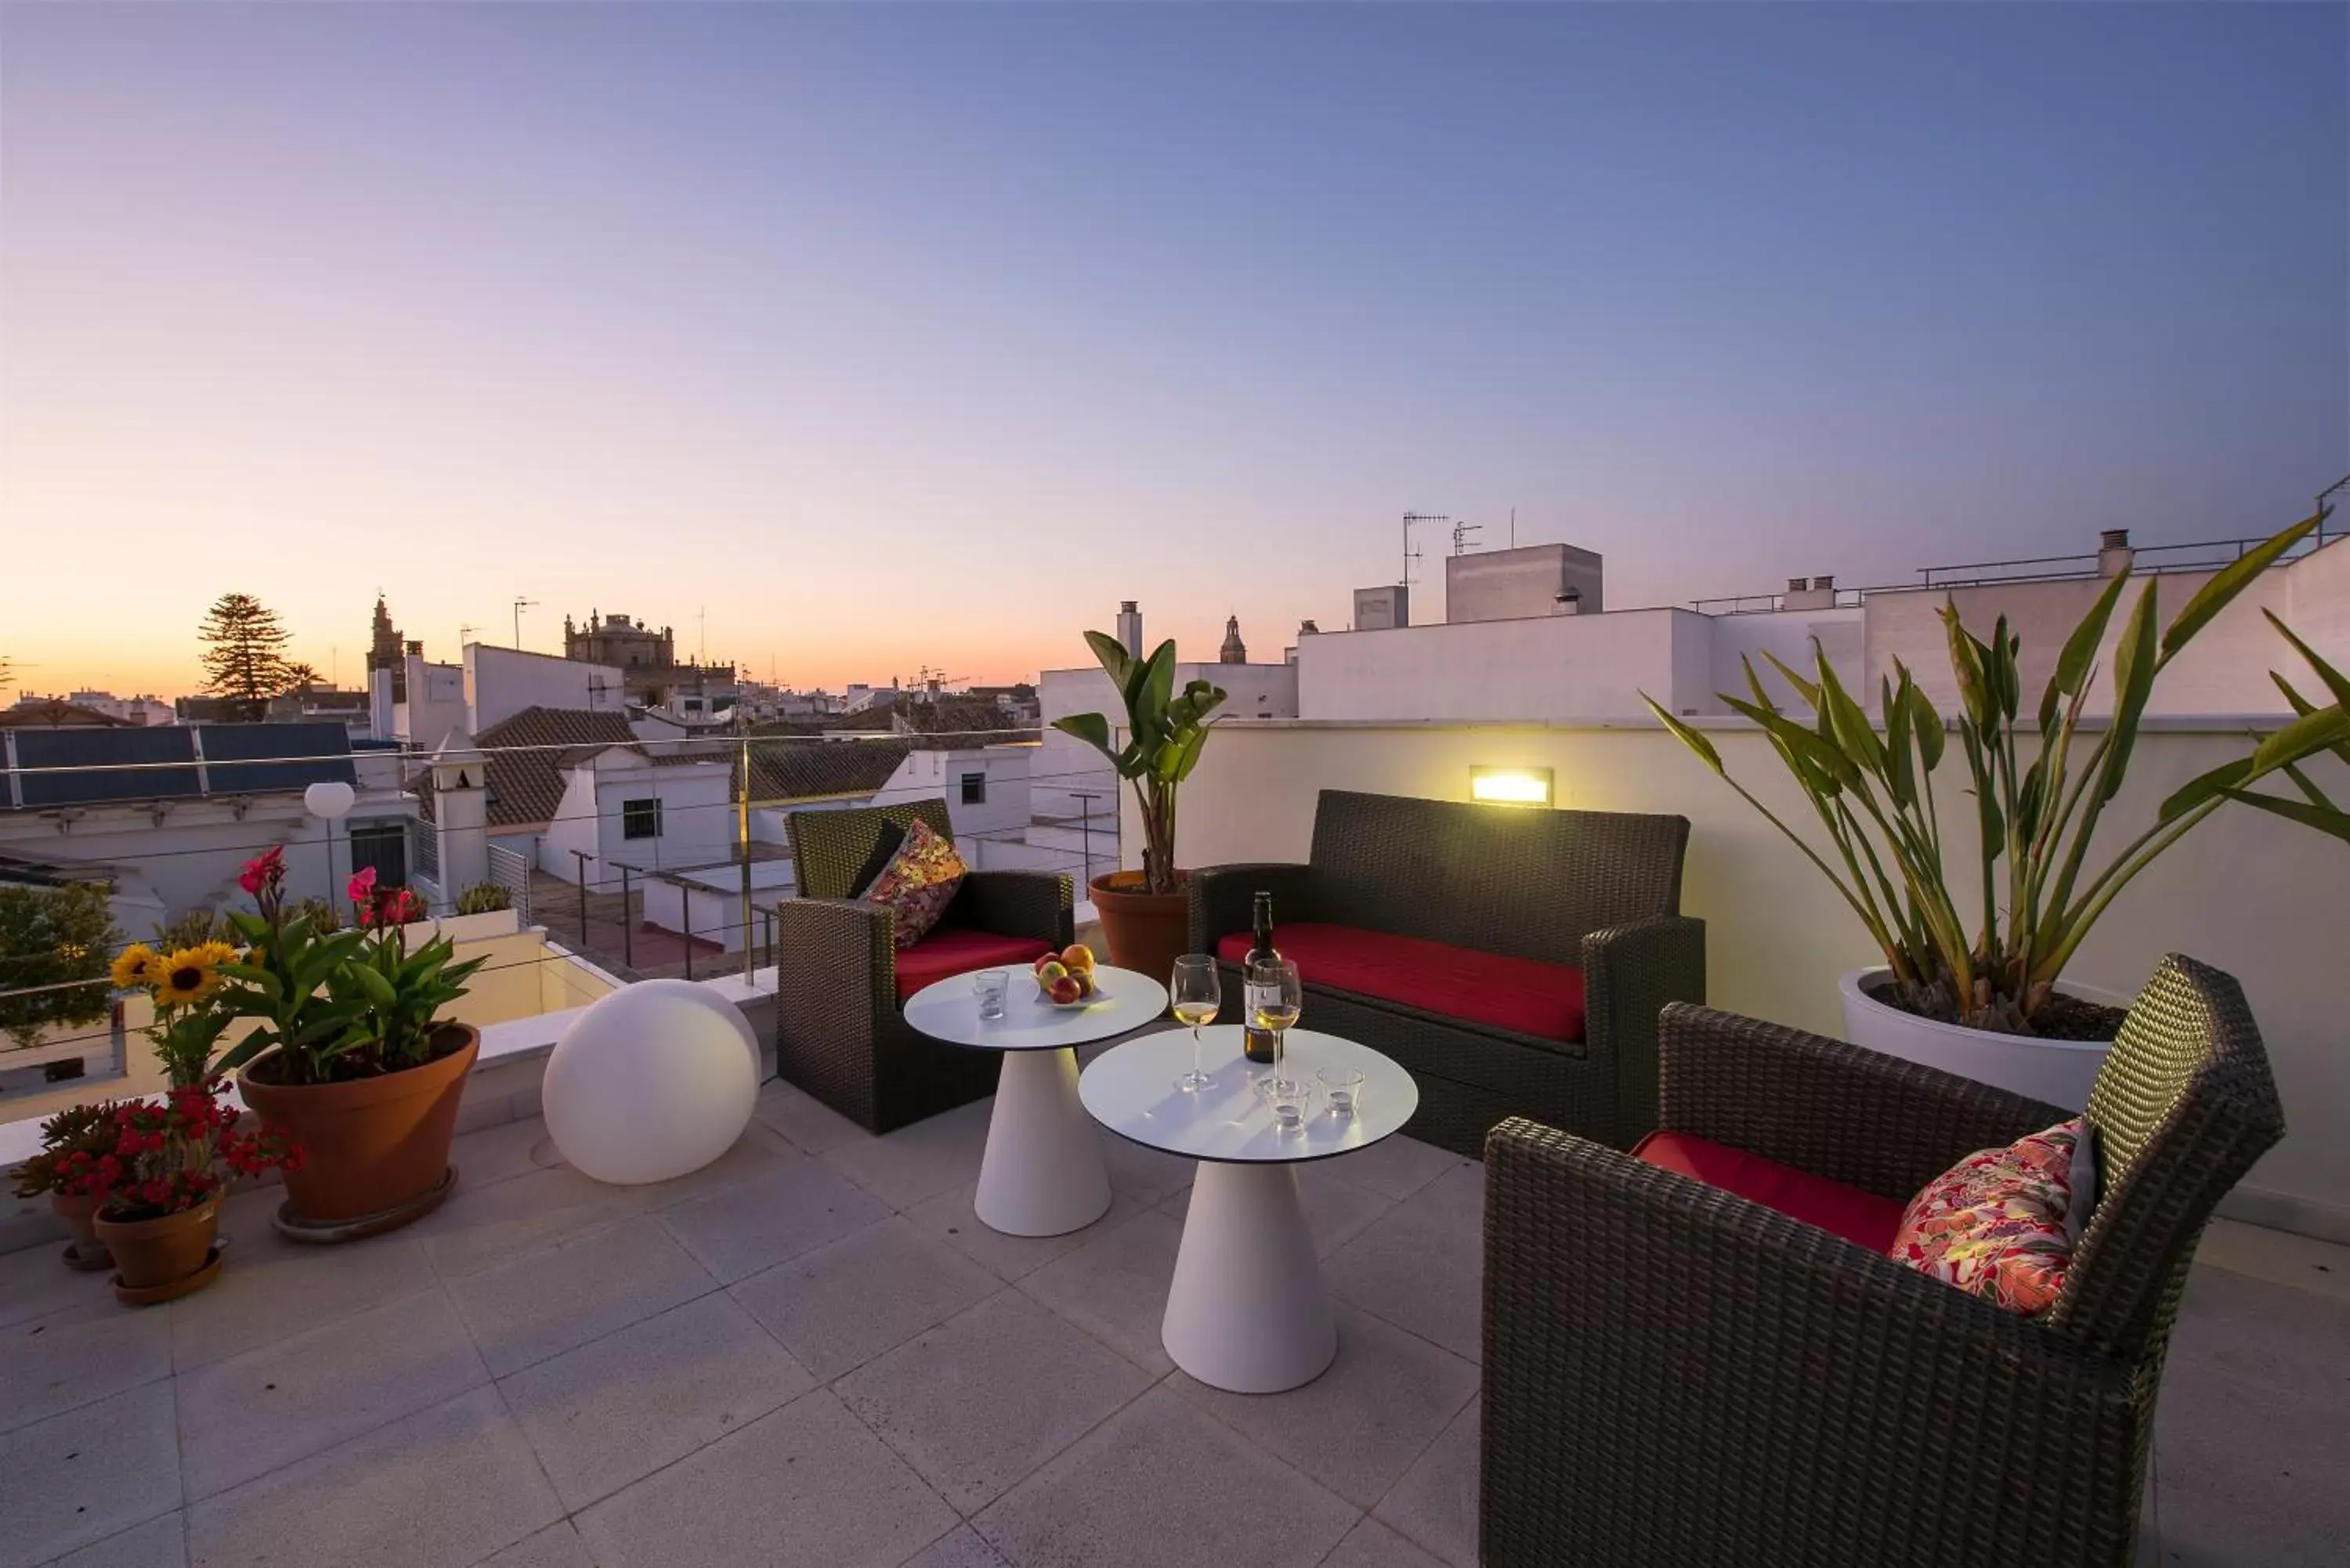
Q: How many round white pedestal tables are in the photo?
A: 2